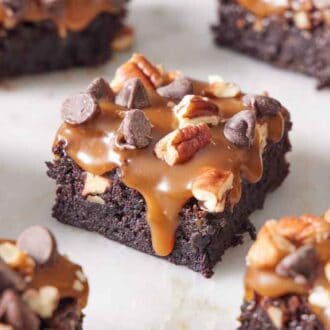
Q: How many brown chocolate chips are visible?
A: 11